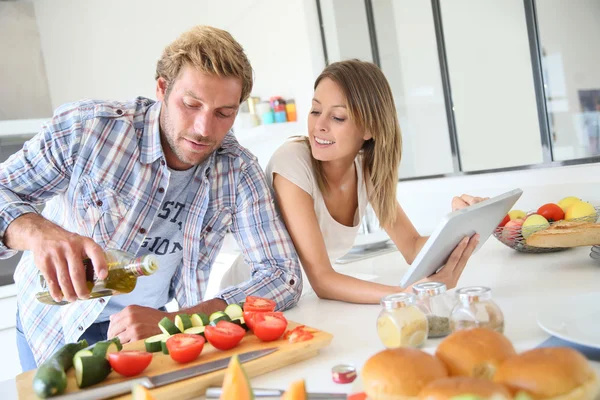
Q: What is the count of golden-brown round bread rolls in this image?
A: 4